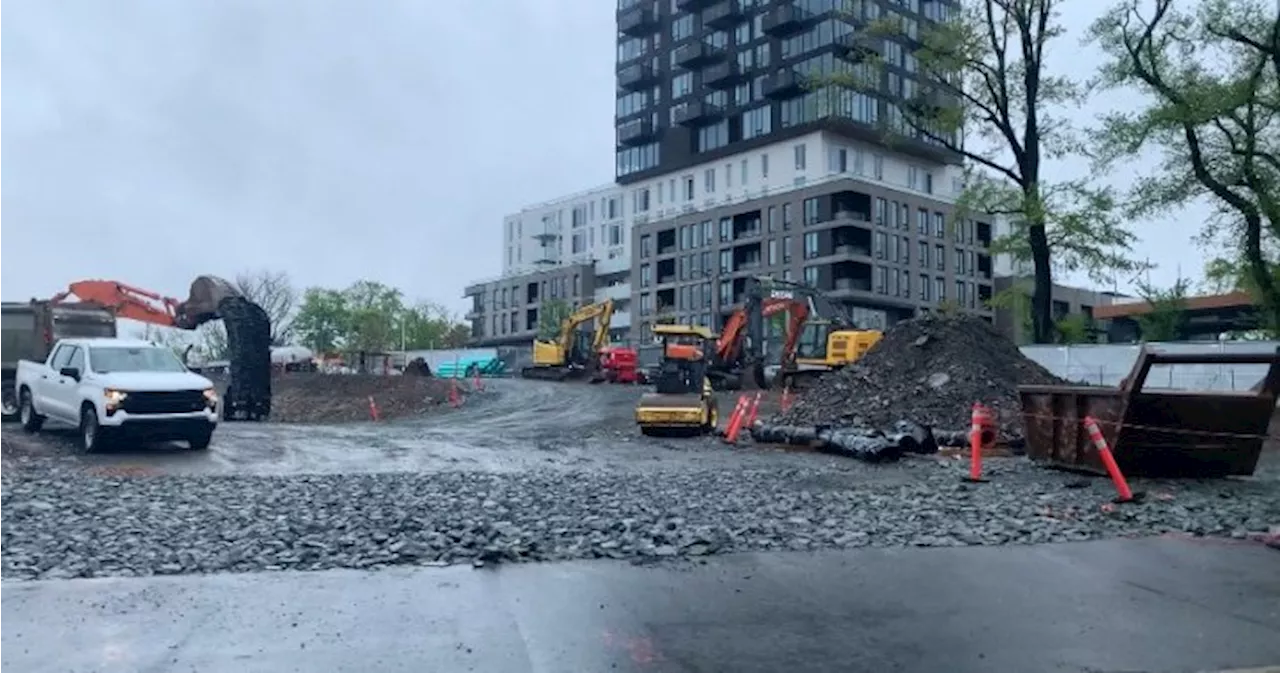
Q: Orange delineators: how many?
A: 9